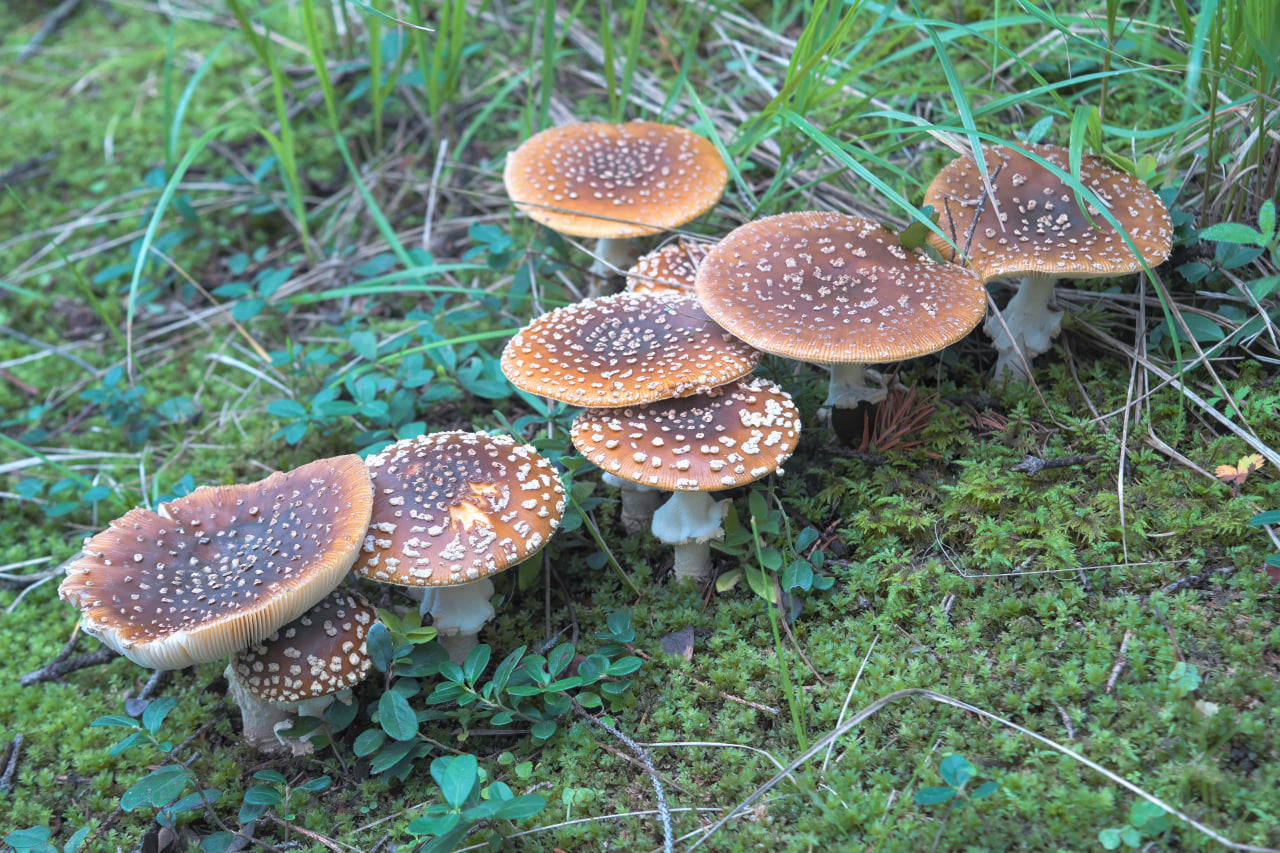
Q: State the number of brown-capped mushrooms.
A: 9